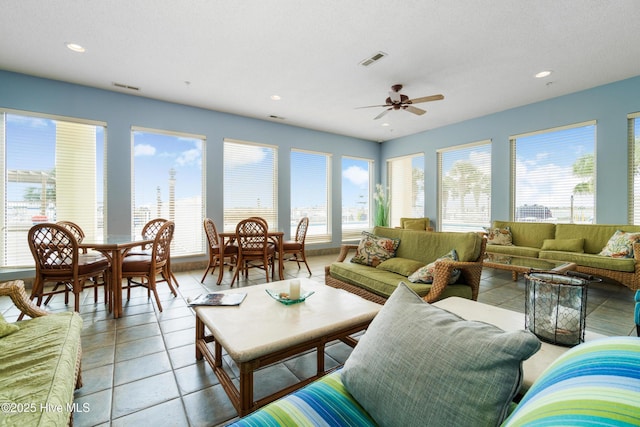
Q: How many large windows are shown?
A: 9